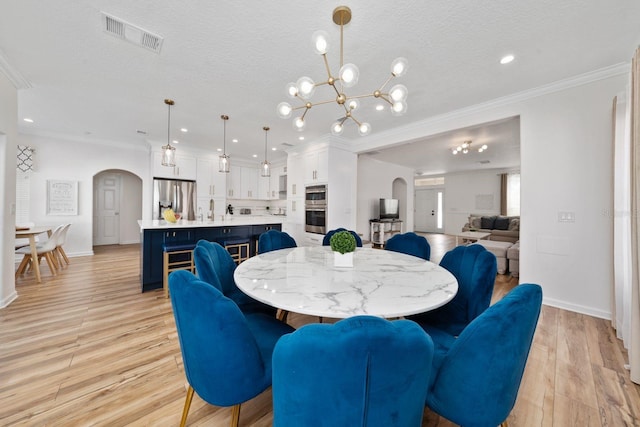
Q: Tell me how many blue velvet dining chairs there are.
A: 8